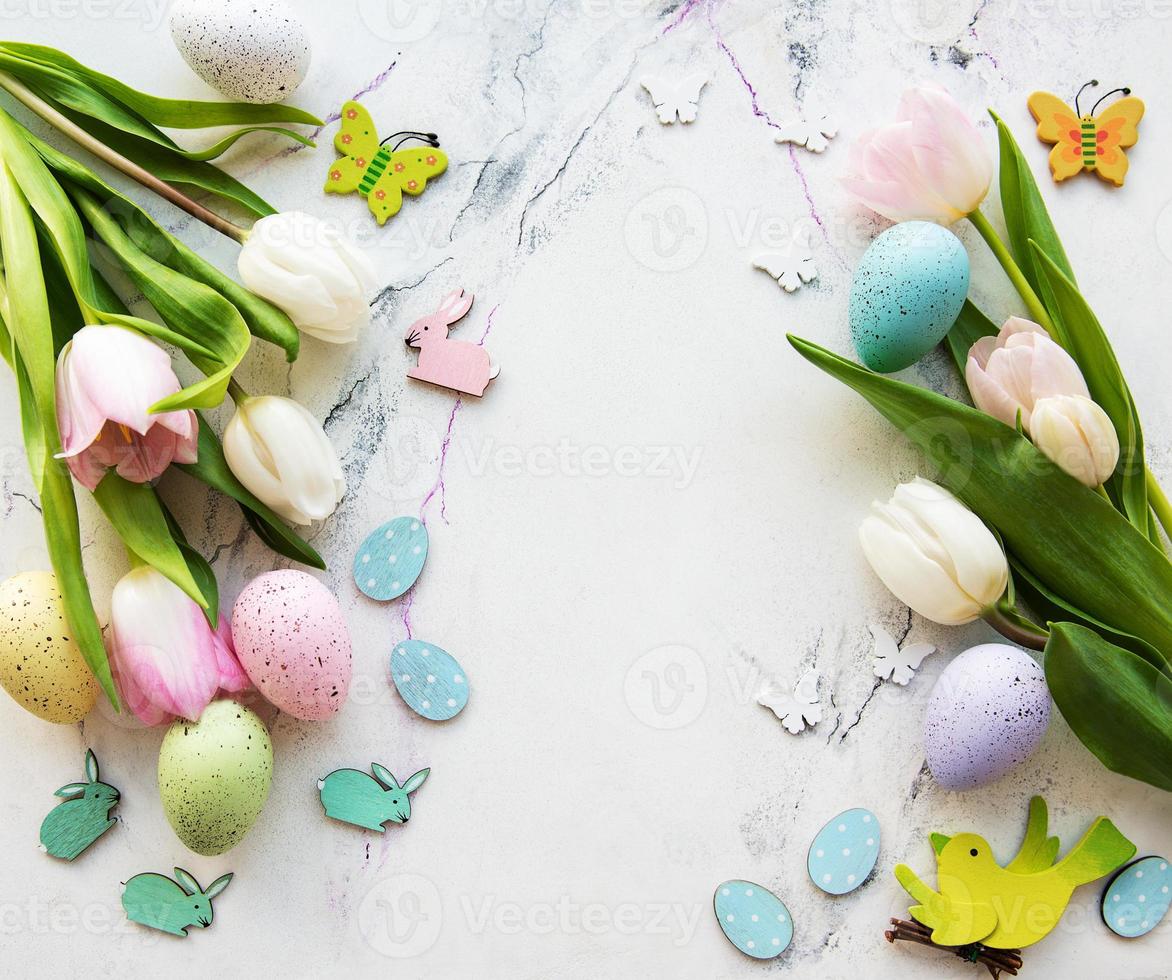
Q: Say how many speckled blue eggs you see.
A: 1